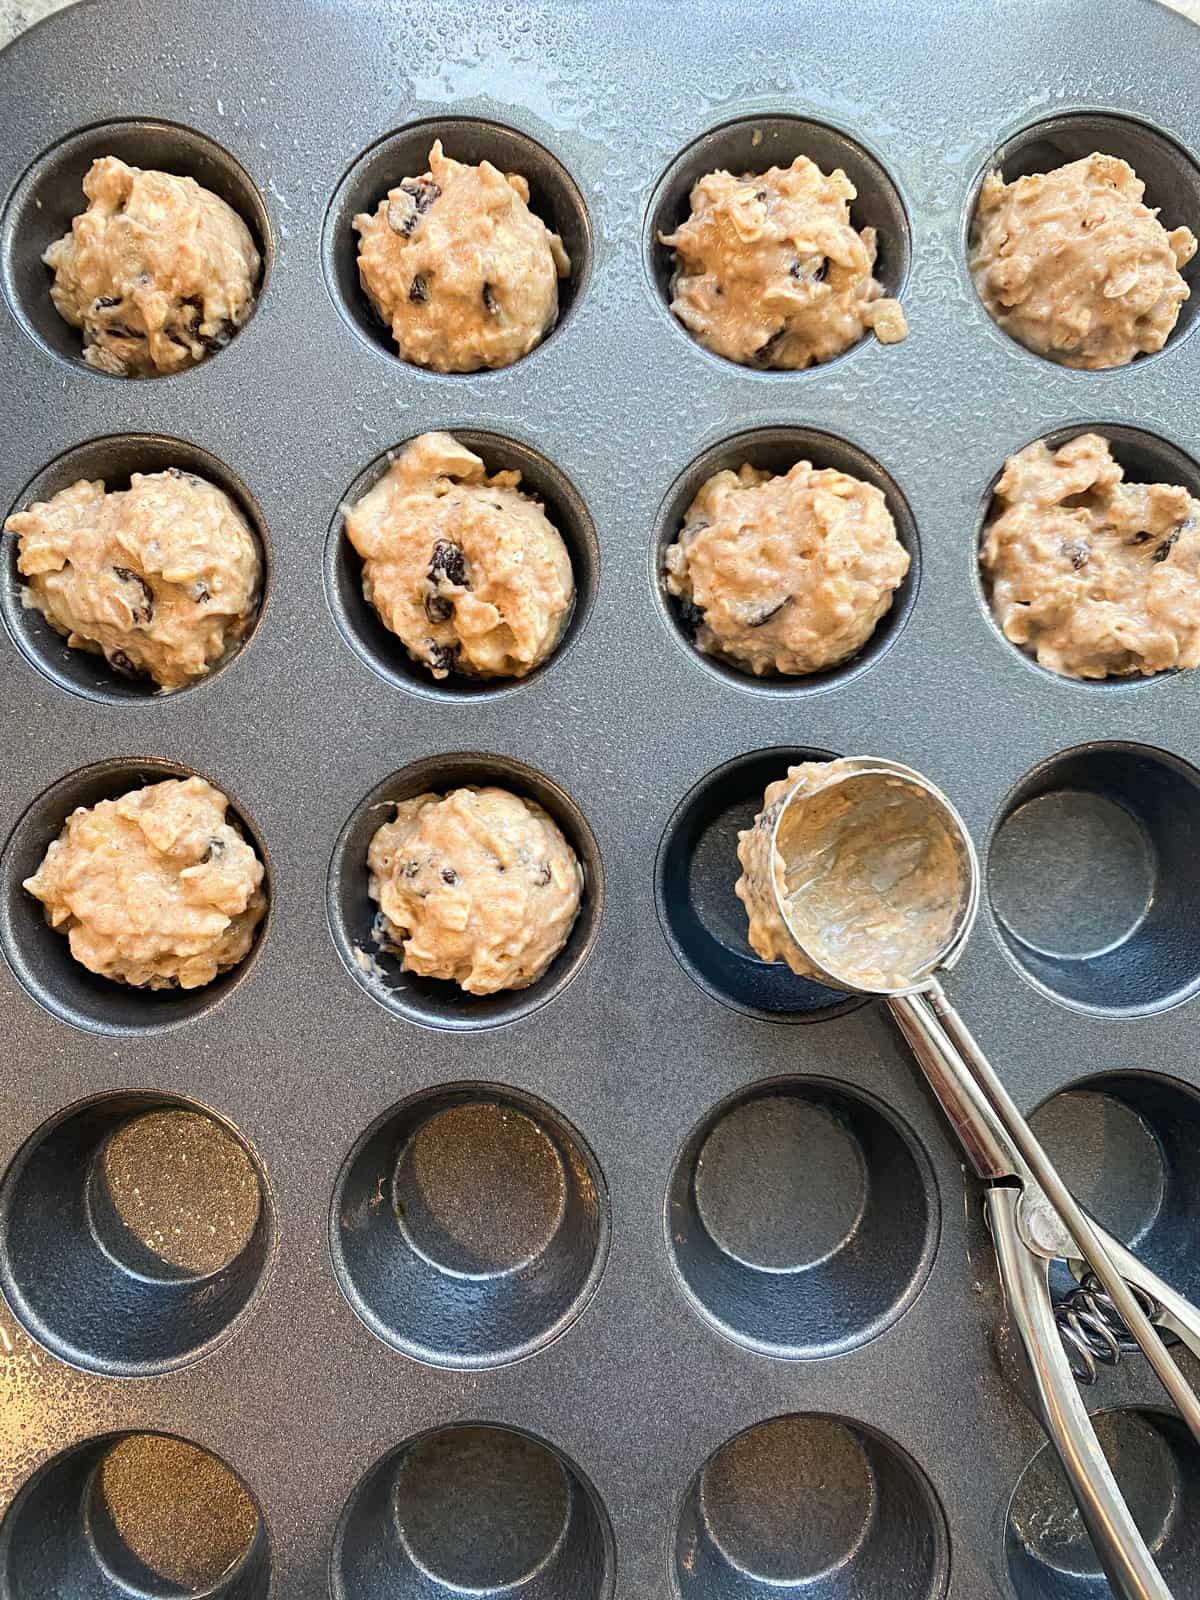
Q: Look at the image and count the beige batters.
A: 10